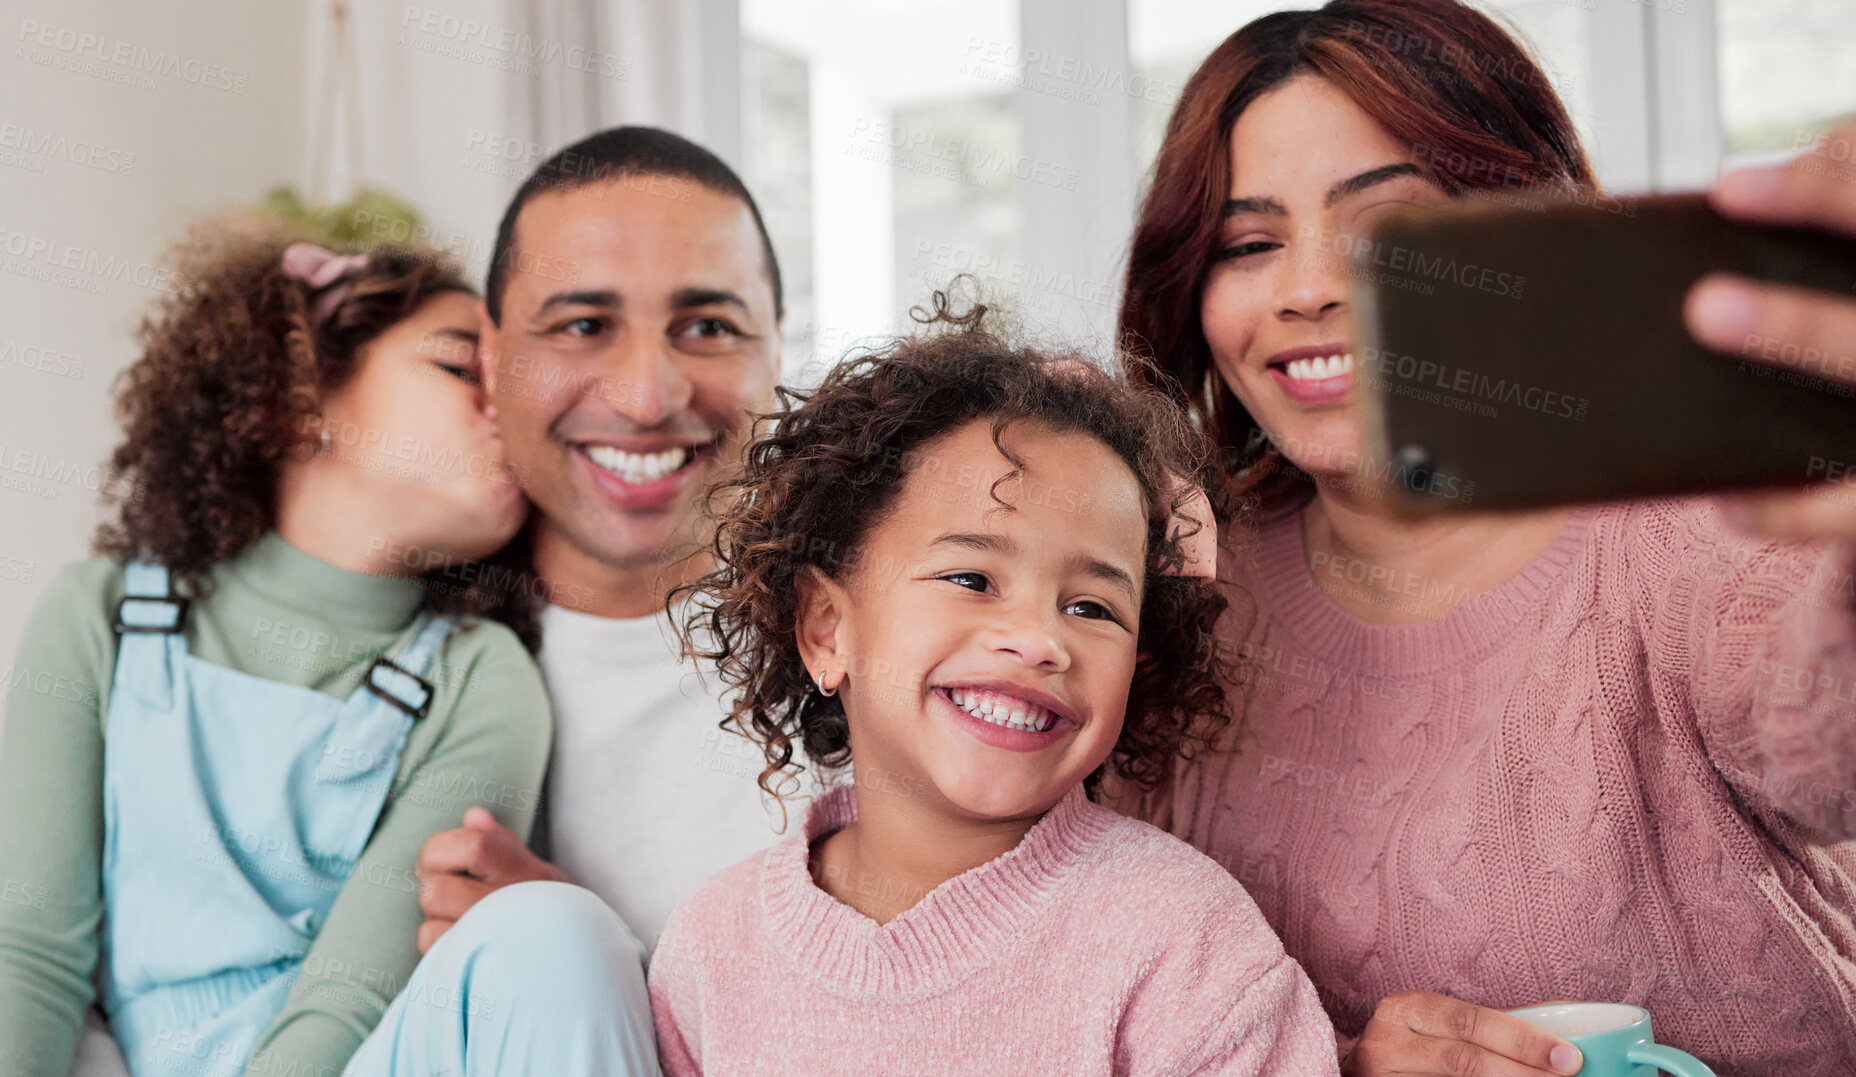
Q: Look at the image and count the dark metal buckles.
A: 2